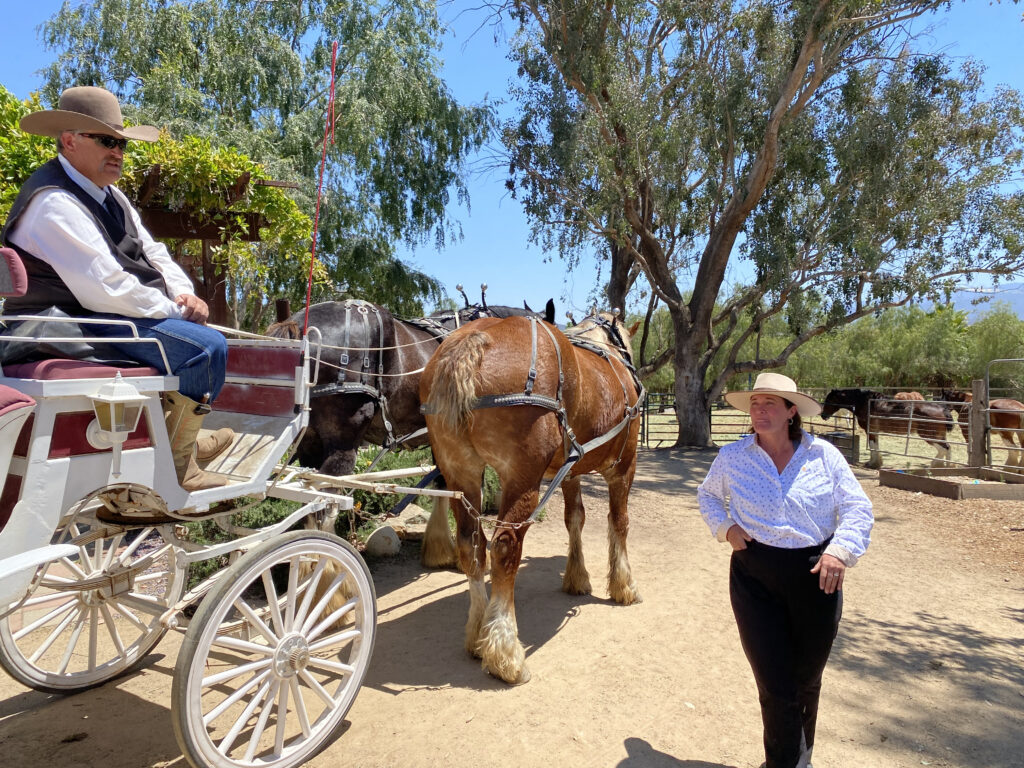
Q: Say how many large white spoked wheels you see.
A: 2